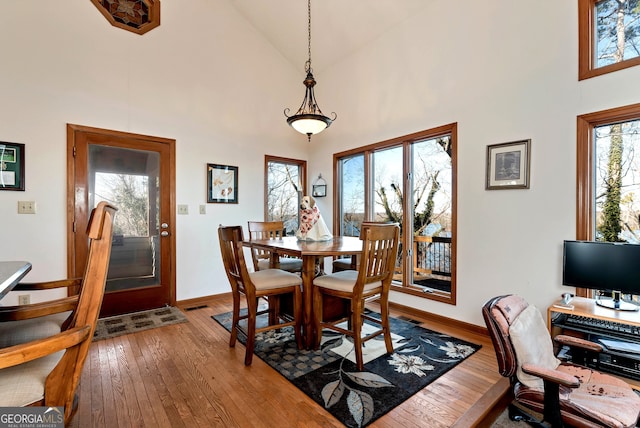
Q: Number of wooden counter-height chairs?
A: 4